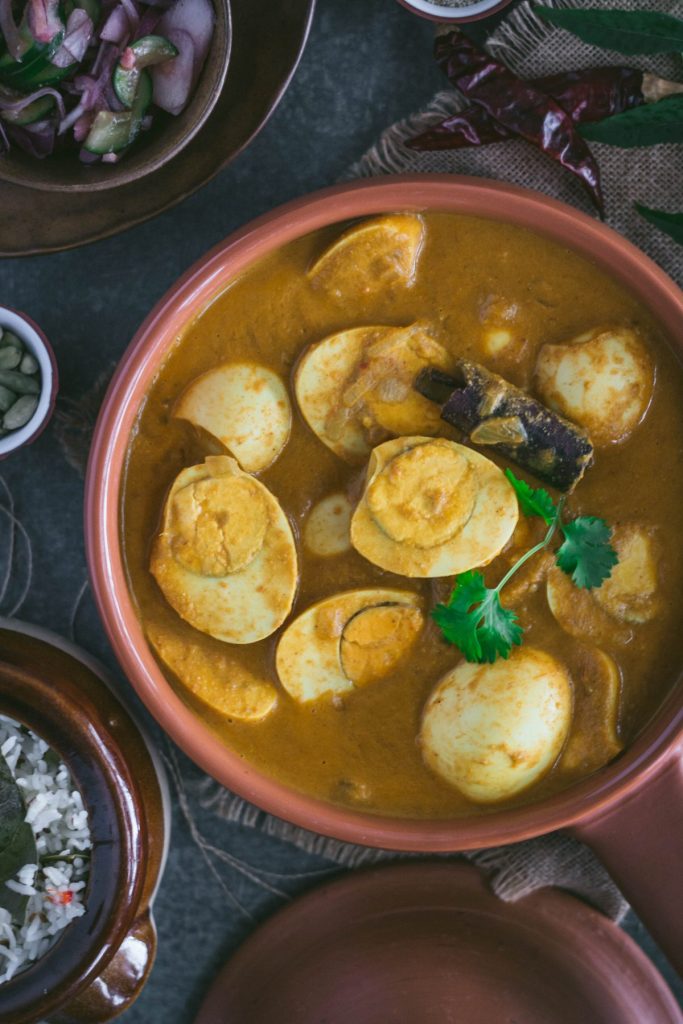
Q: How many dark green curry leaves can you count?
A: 3